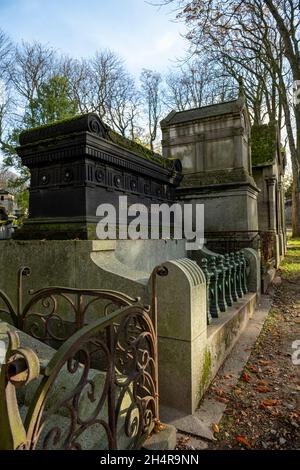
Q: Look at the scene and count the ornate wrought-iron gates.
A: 2